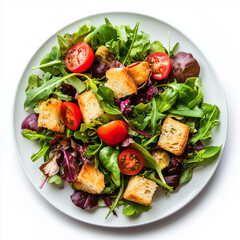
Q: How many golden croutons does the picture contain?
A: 7